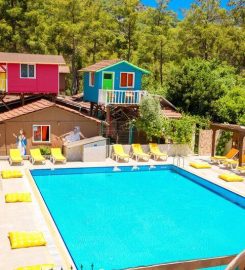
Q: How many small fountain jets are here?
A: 3